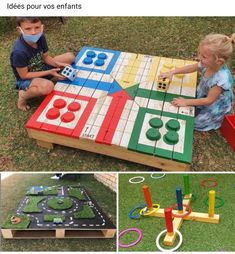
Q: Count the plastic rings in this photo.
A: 9